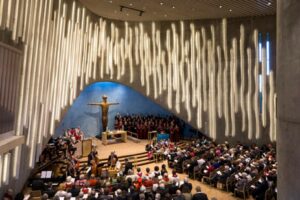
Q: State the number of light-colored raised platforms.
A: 1